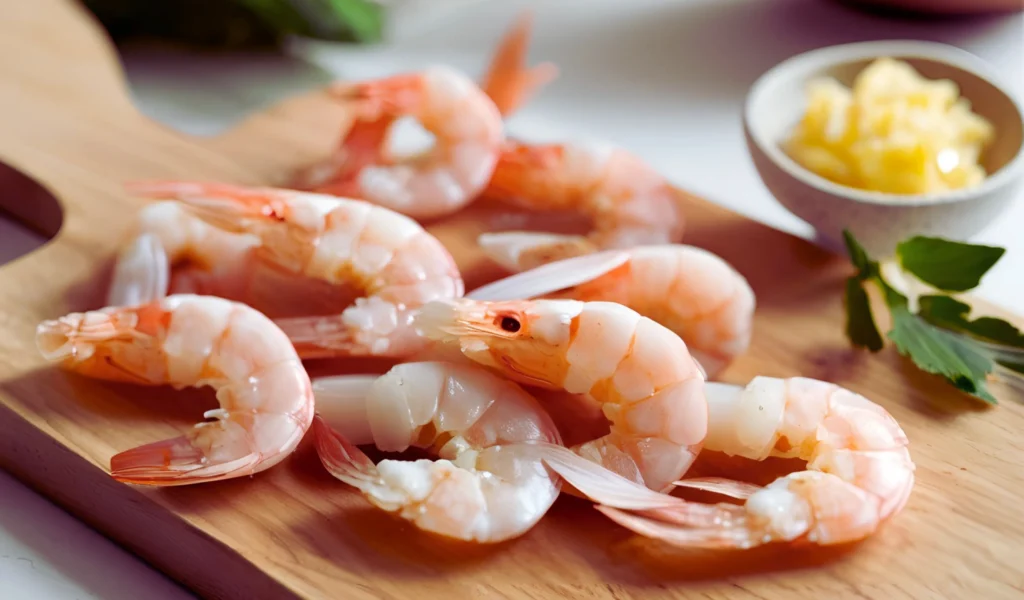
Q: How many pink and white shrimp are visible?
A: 9